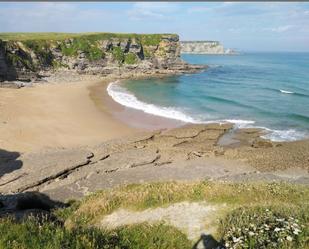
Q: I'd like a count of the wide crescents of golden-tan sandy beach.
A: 1